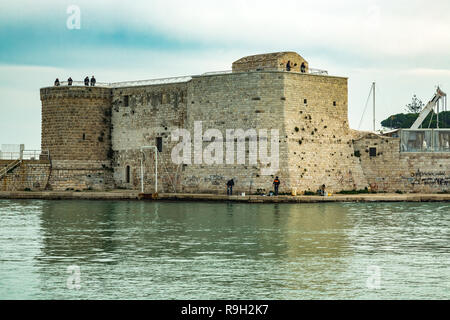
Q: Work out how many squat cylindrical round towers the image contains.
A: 1